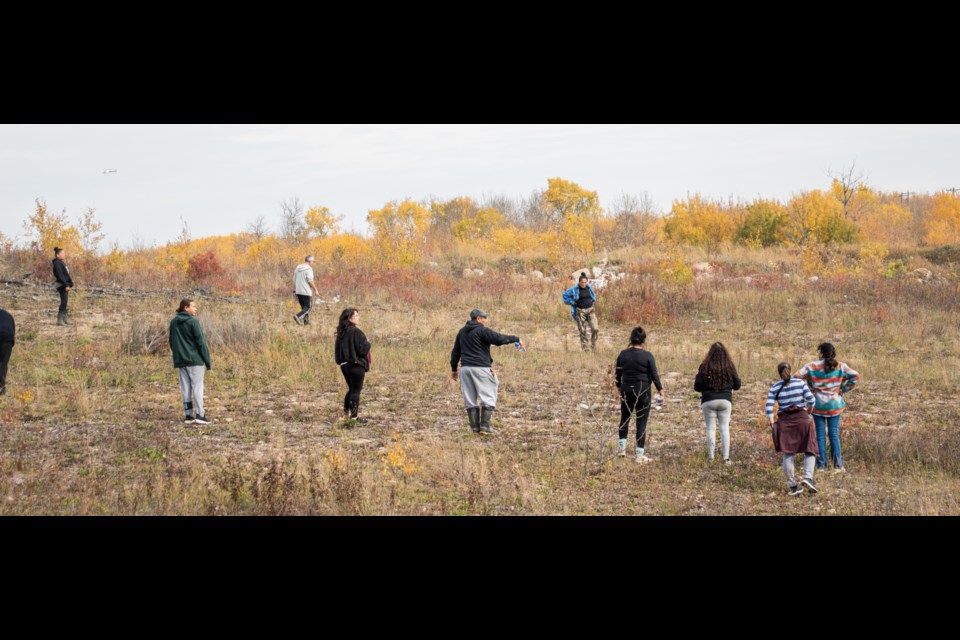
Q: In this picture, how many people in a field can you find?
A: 11